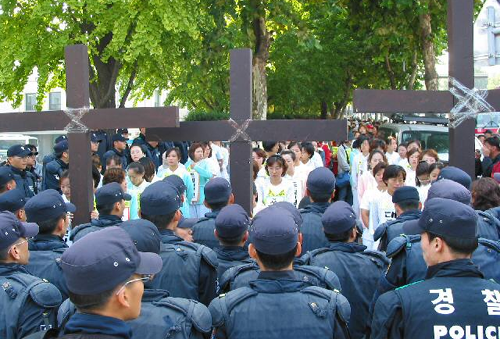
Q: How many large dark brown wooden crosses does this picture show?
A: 3